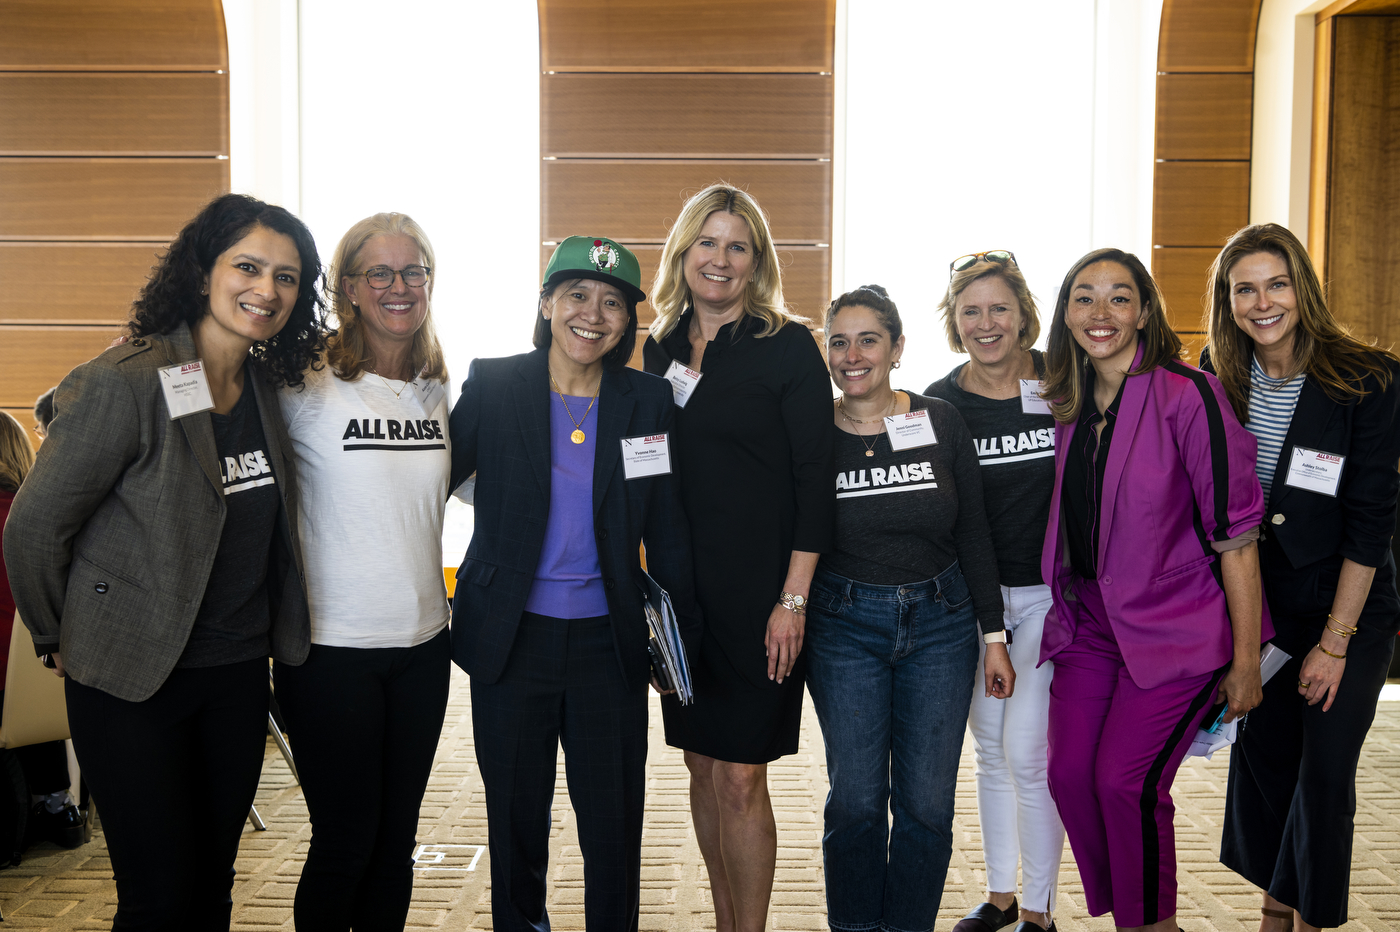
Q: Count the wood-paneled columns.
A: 3